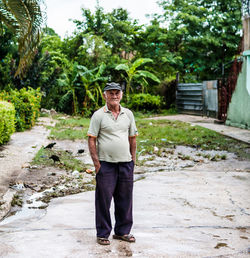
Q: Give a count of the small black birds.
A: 3